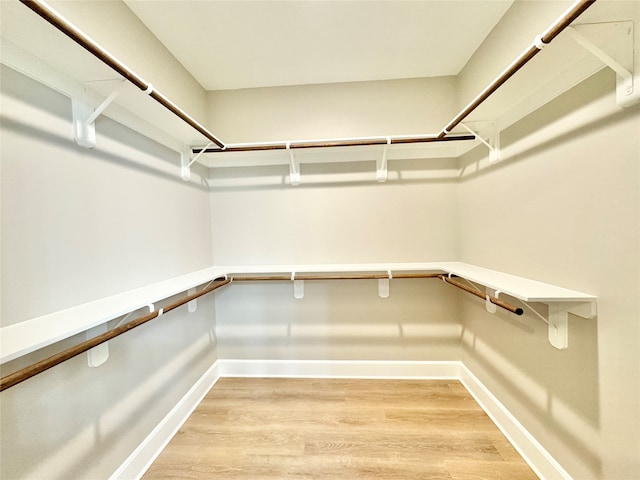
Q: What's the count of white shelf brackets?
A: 12